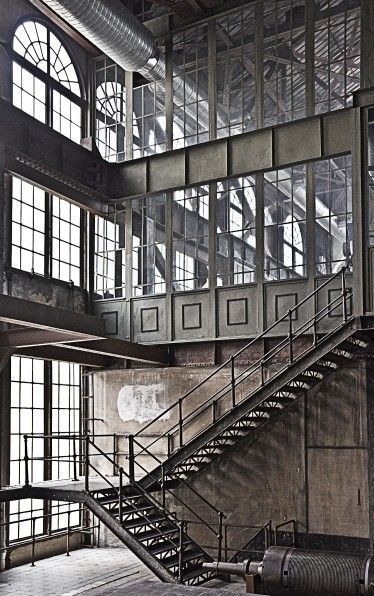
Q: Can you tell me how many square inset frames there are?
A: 6